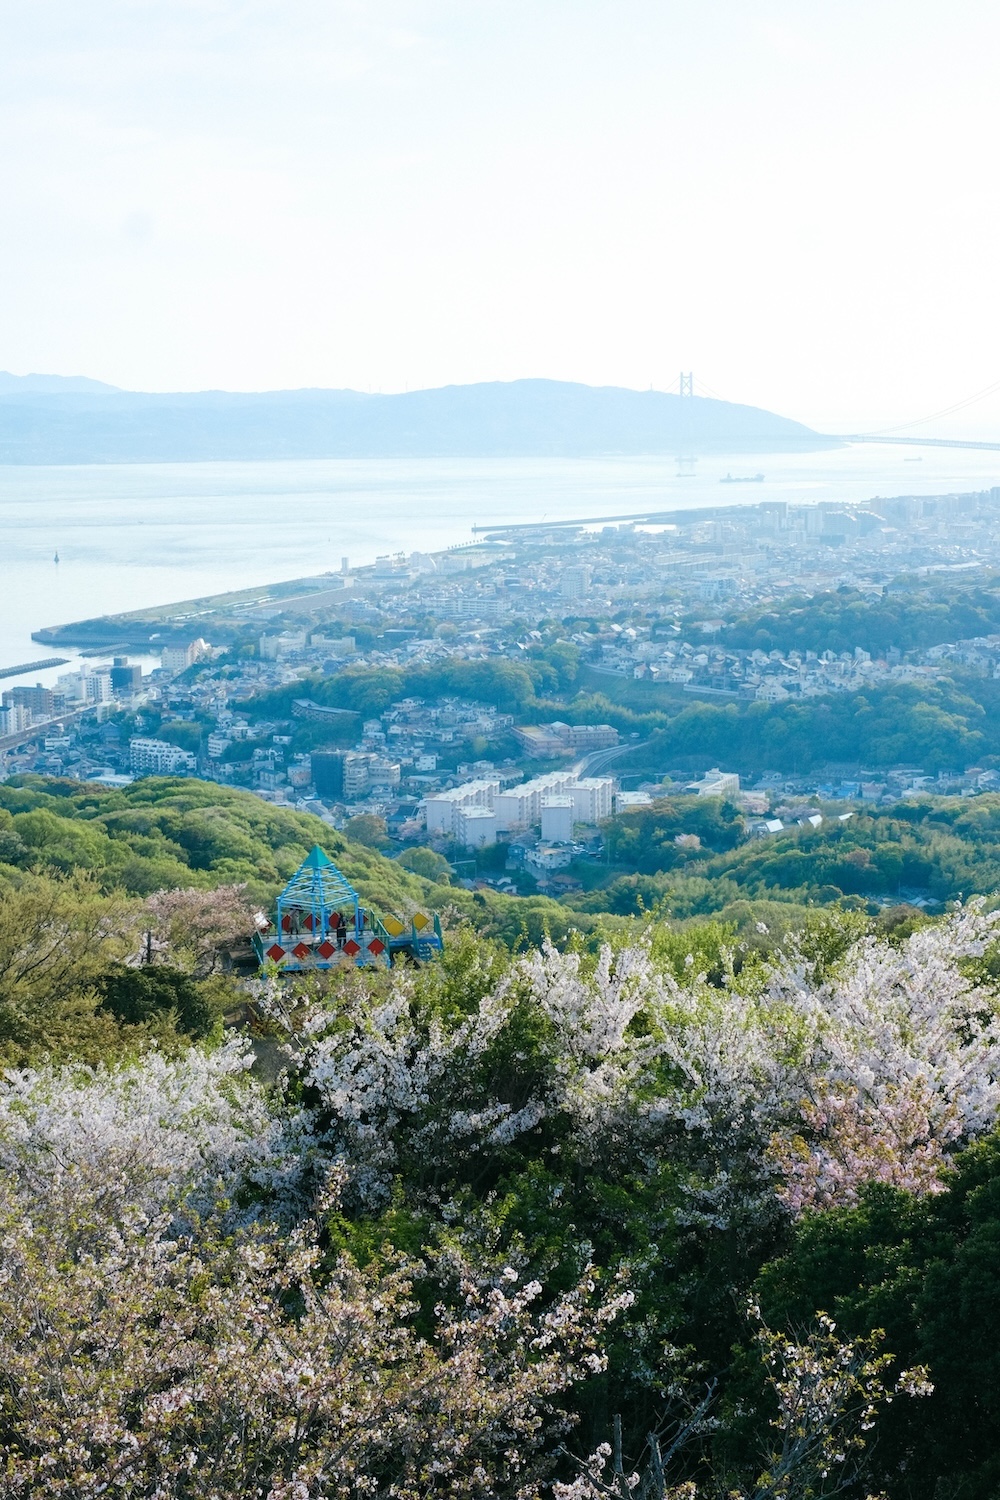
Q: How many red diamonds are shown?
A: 10